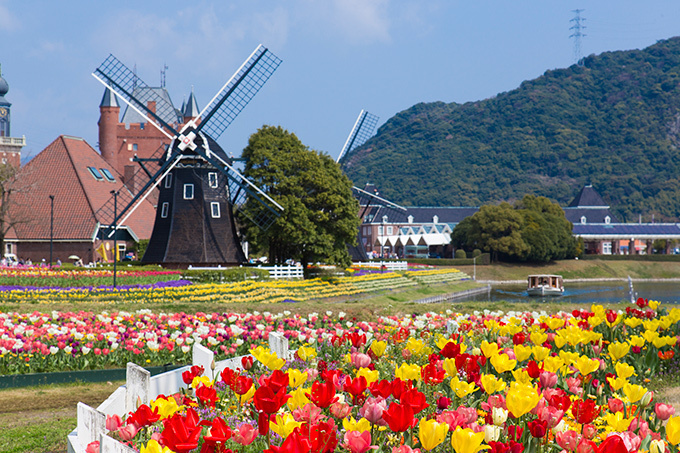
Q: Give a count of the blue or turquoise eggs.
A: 0